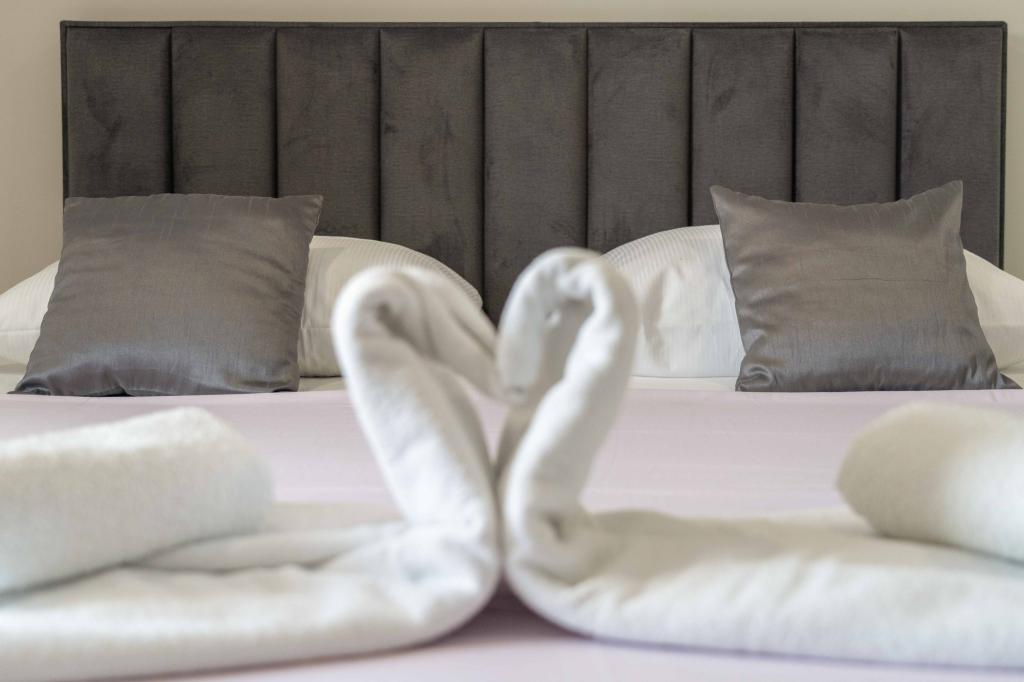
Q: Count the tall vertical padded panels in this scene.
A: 9